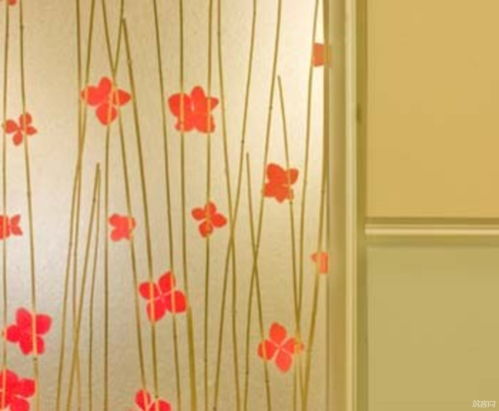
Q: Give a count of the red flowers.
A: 14